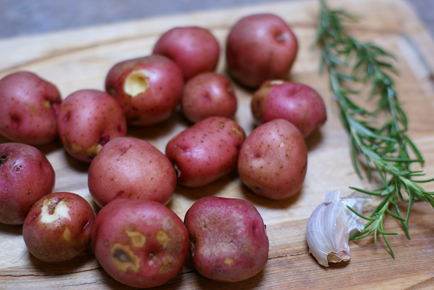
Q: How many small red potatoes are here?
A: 14